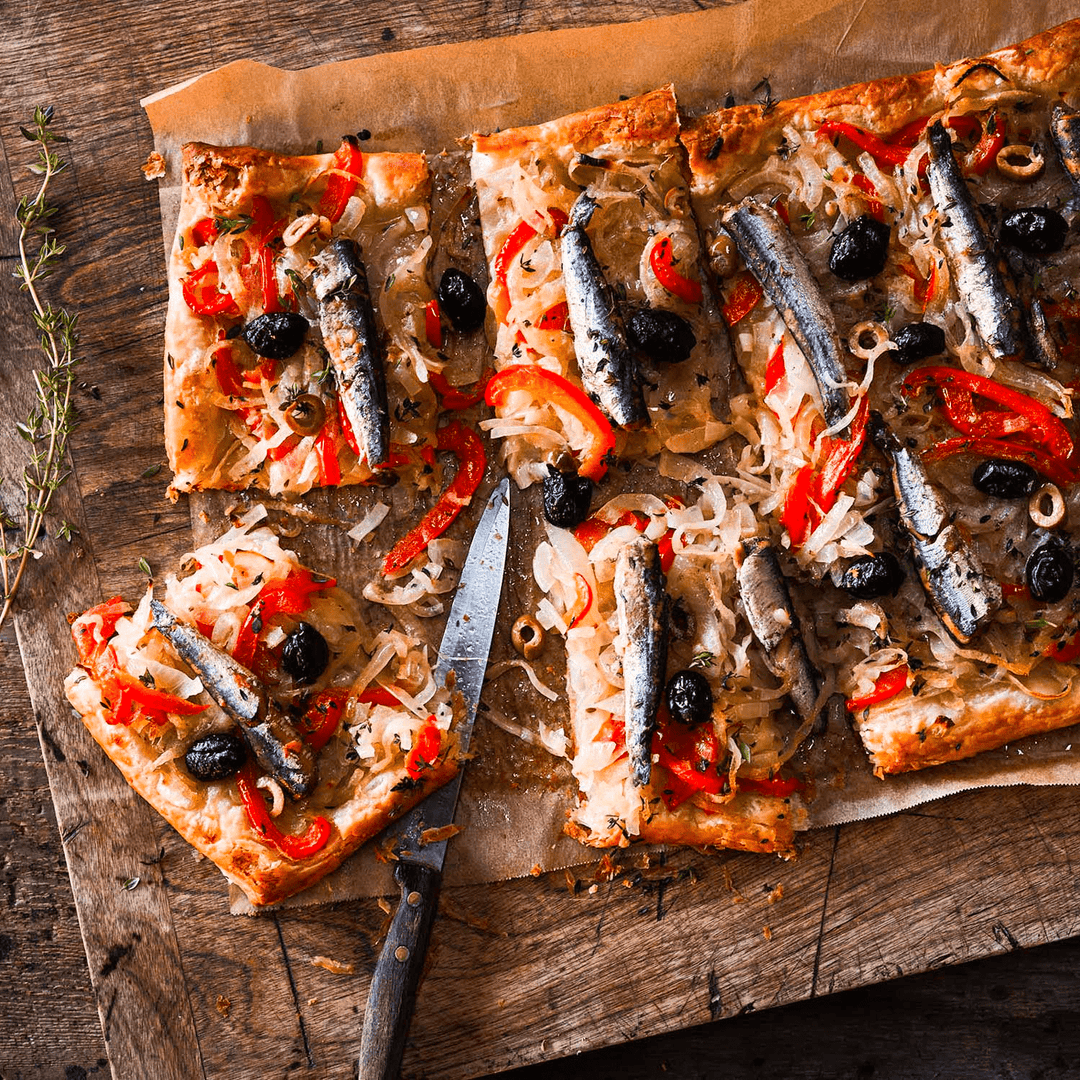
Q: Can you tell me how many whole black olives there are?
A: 13